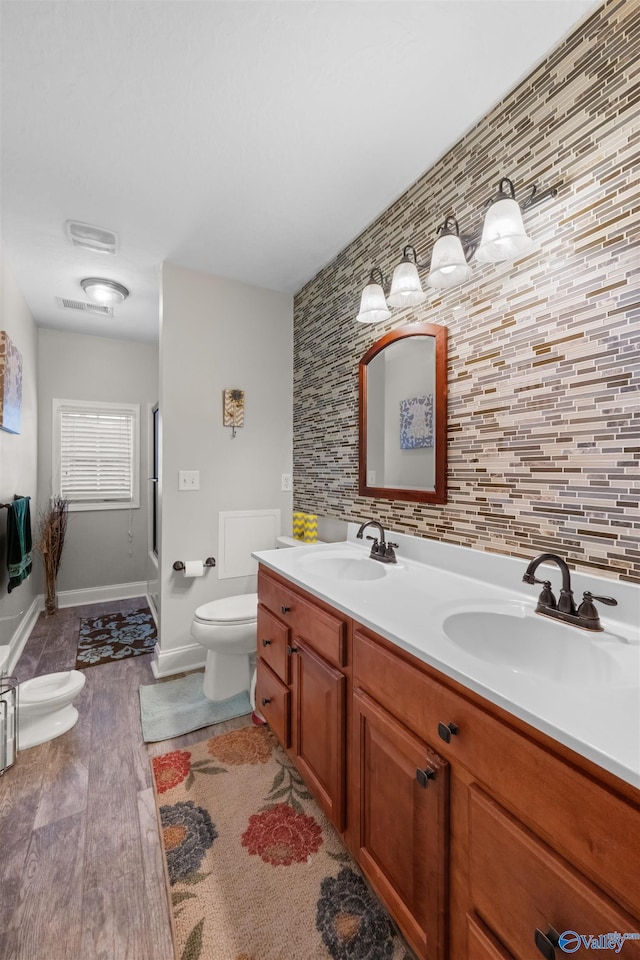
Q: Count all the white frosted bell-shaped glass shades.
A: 4